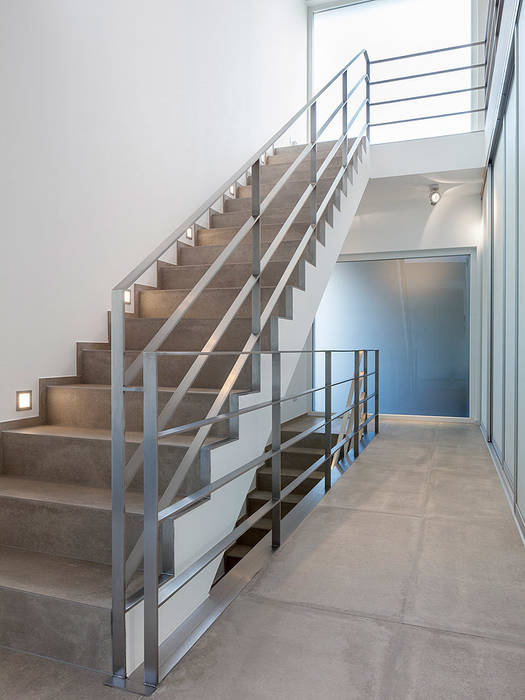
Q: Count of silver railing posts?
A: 11